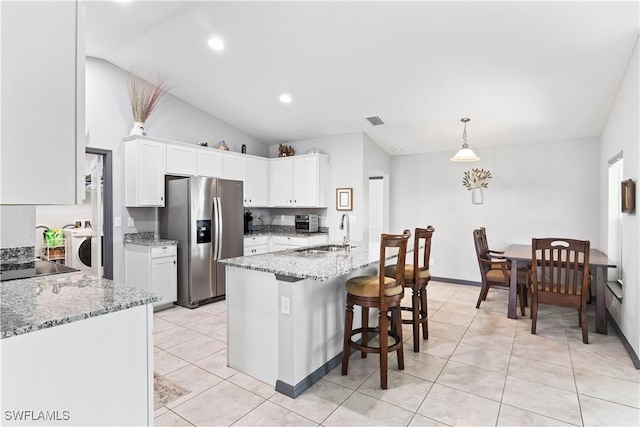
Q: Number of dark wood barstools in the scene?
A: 2